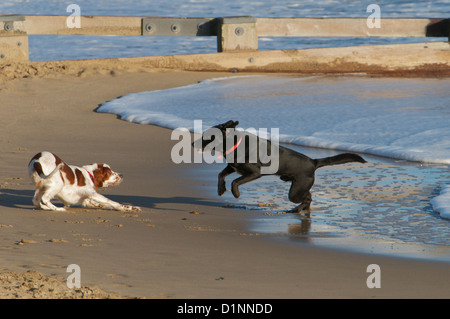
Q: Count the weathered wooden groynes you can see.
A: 1